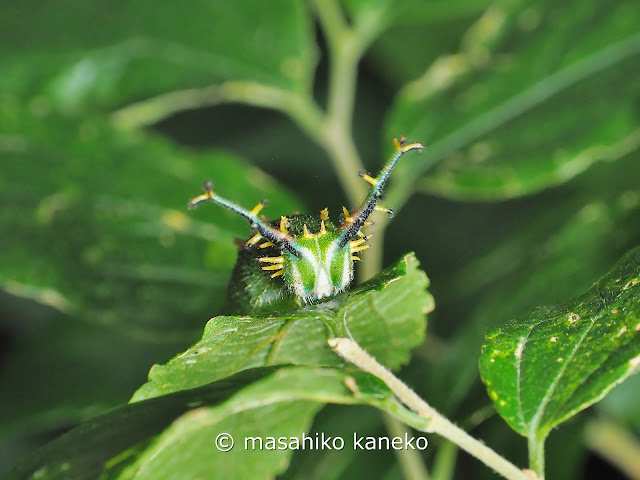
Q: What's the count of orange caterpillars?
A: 0